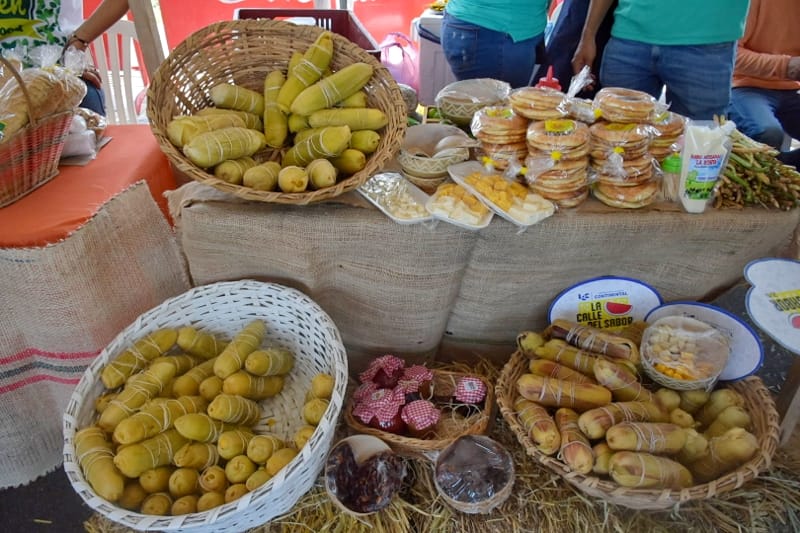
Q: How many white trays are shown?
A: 3